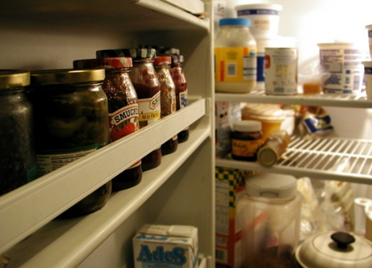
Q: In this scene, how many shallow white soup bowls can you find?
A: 0